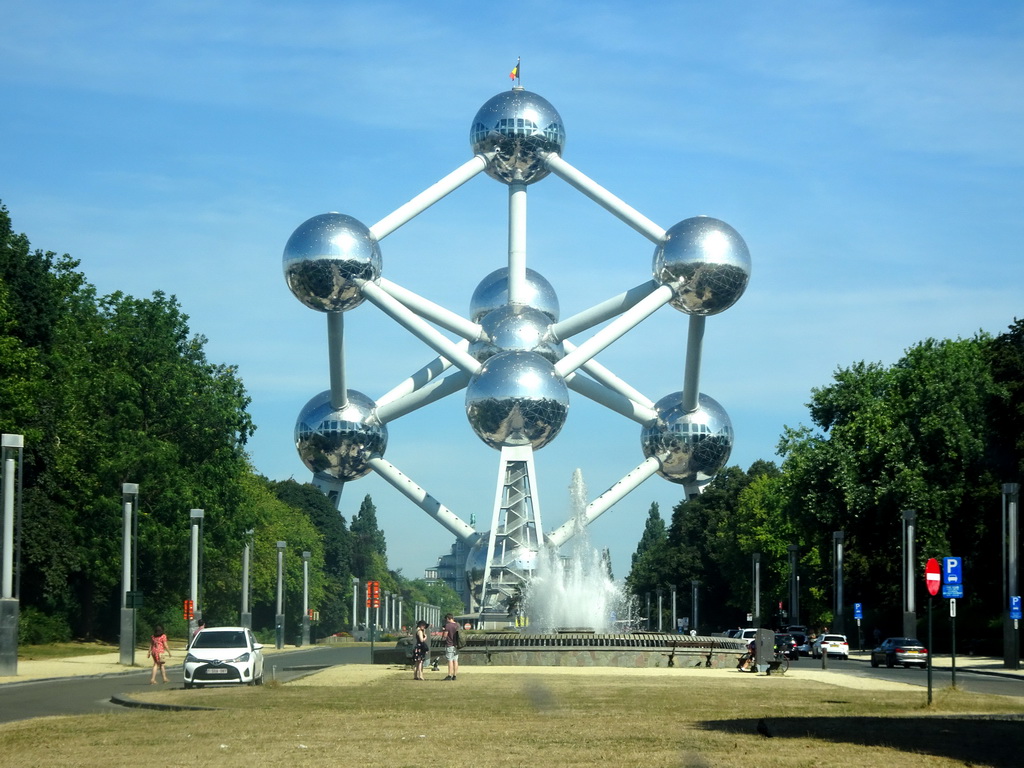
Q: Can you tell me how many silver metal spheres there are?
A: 9